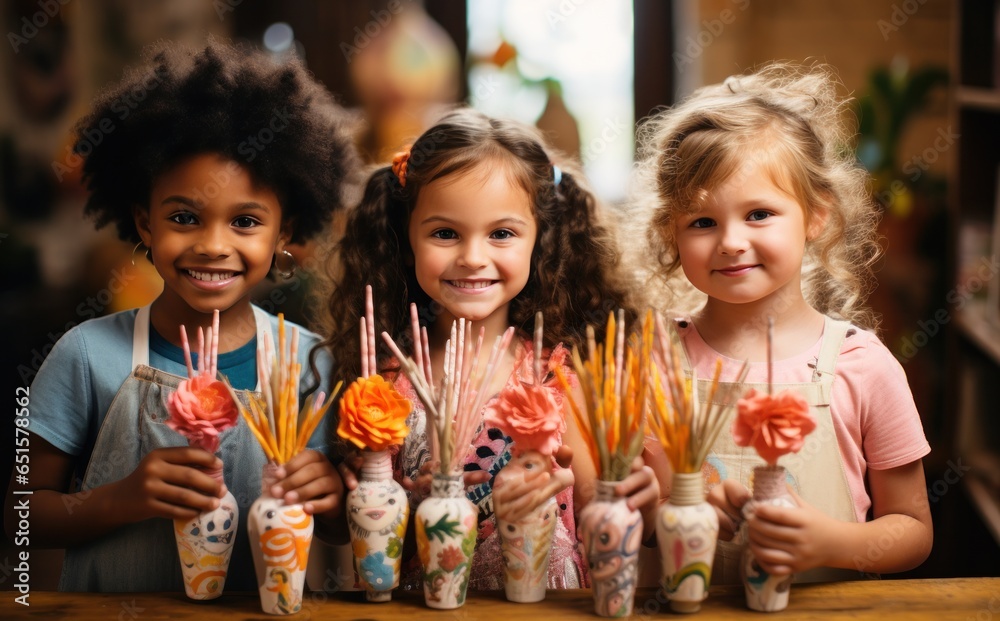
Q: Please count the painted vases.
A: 8